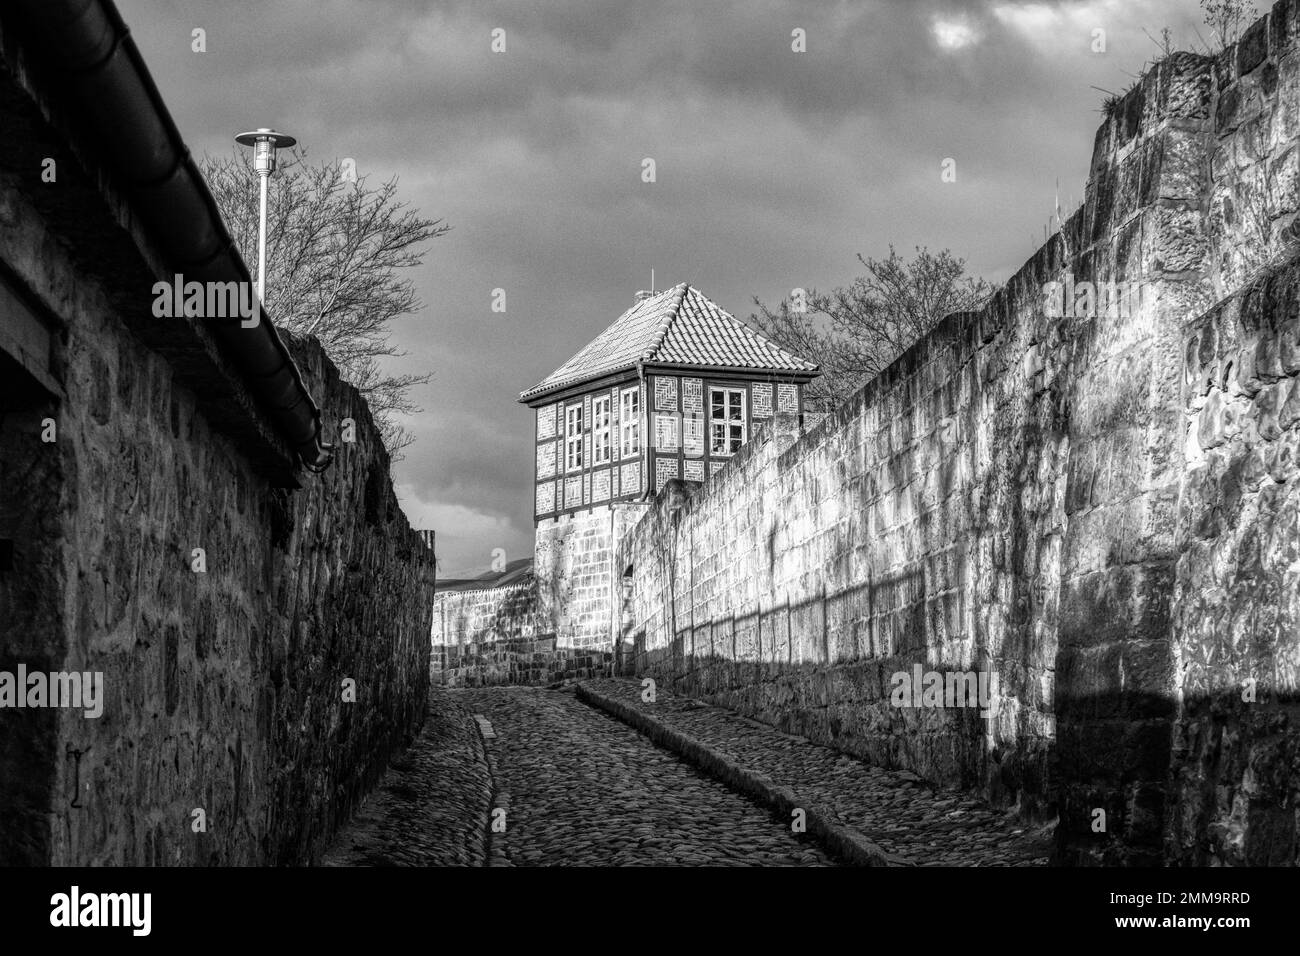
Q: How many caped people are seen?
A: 0